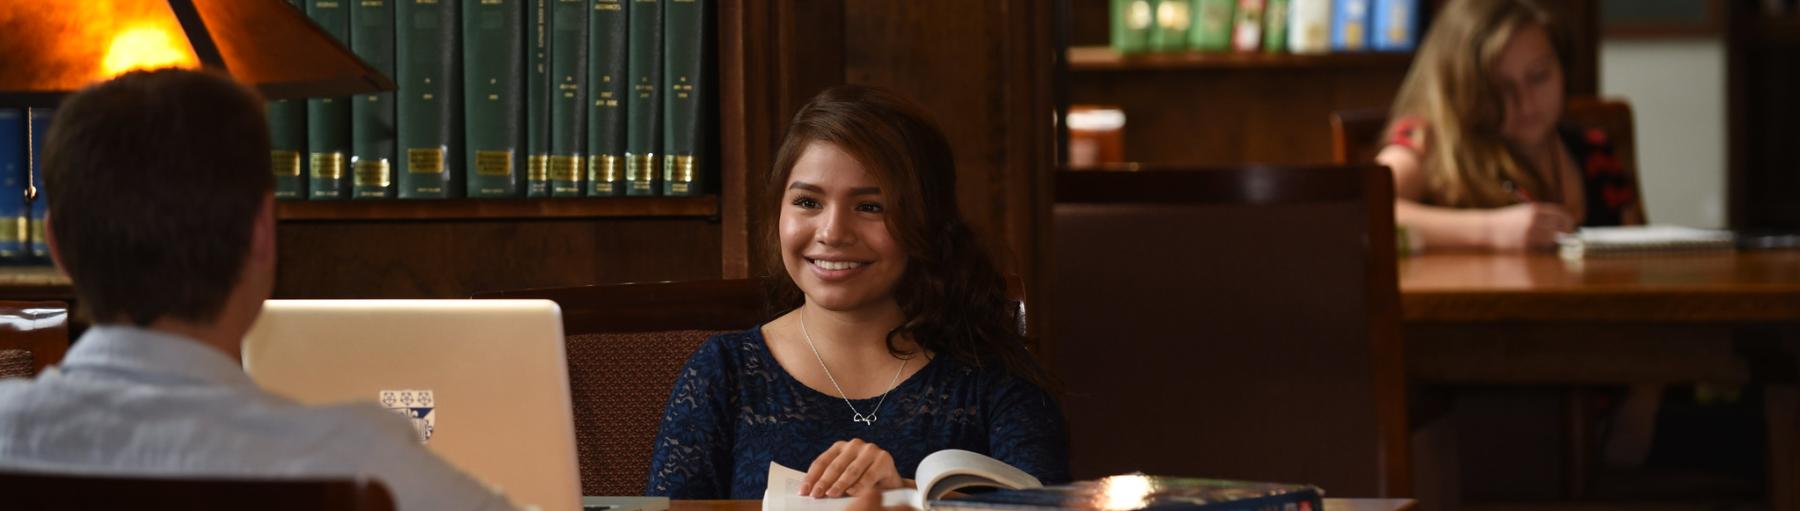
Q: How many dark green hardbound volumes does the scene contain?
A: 10